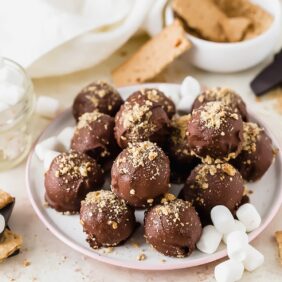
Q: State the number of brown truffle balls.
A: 13